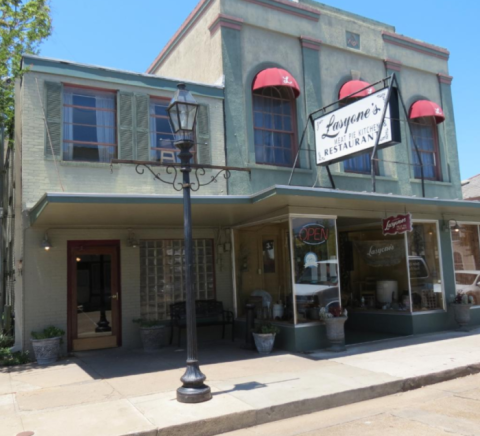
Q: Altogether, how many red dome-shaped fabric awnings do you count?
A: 3